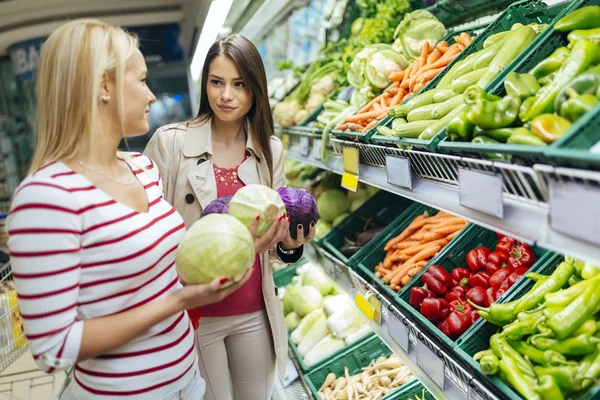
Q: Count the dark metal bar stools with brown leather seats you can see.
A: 0